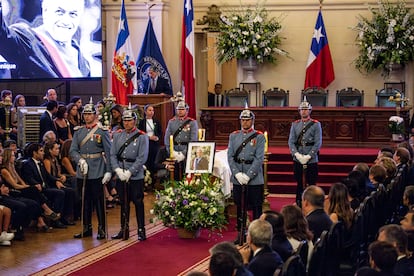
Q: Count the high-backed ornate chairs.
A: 5